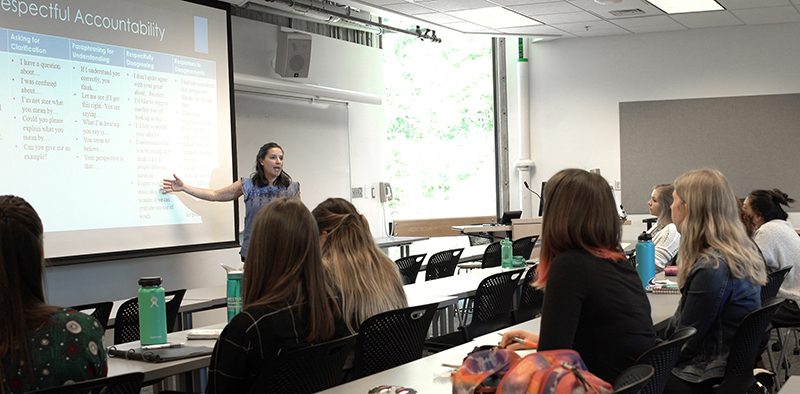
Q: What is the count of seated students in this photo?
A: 8